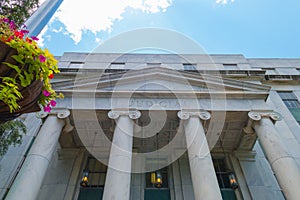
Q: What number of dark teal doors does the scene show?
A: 3